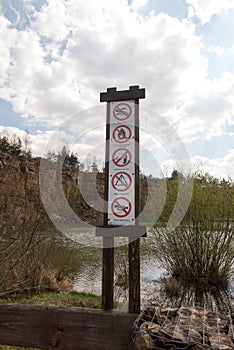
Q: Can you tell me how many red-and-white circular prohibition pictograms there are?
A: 5